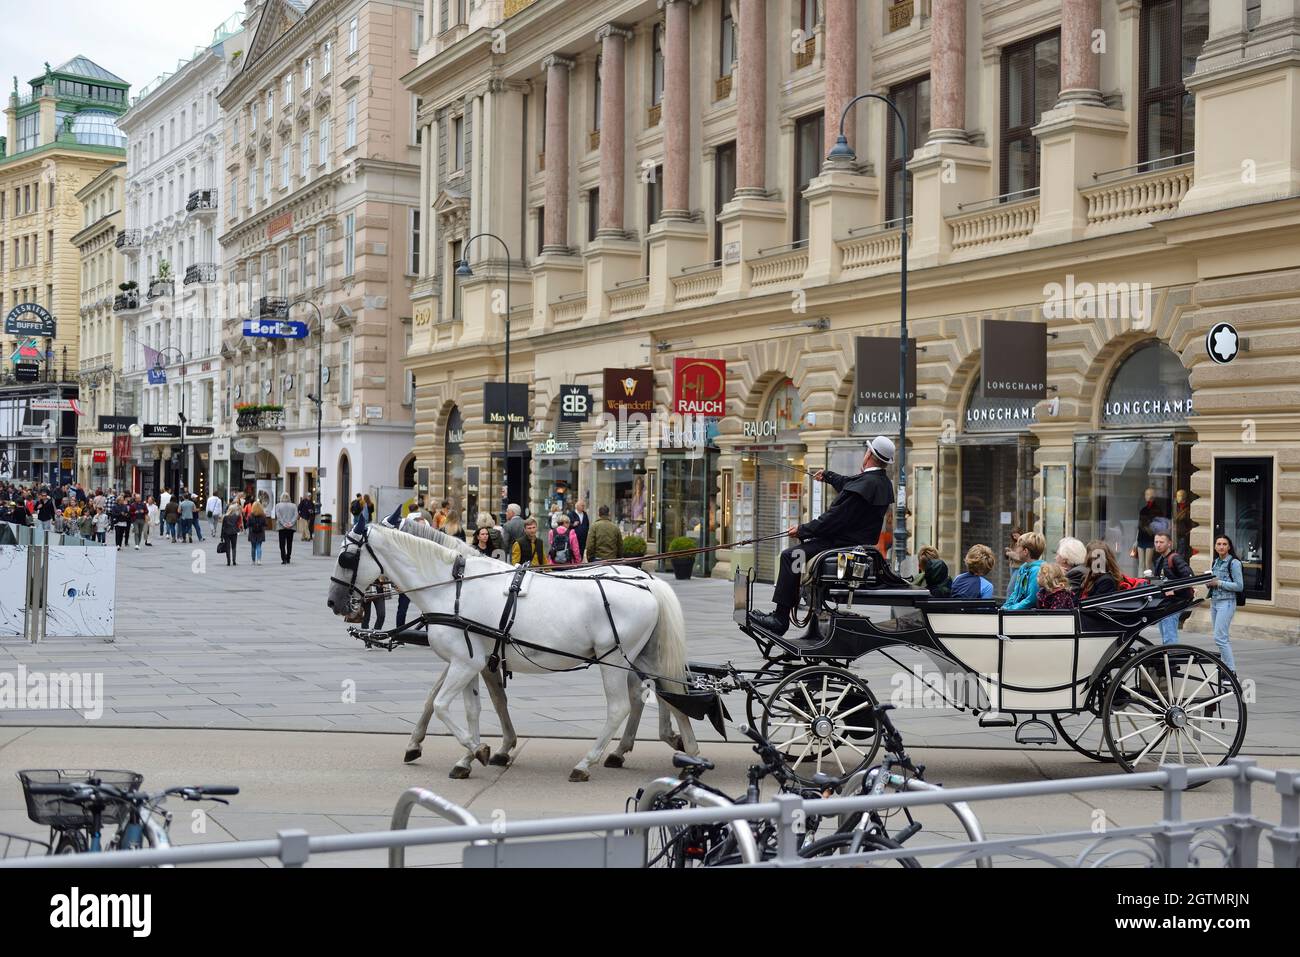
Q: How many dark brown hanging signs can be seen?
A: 3